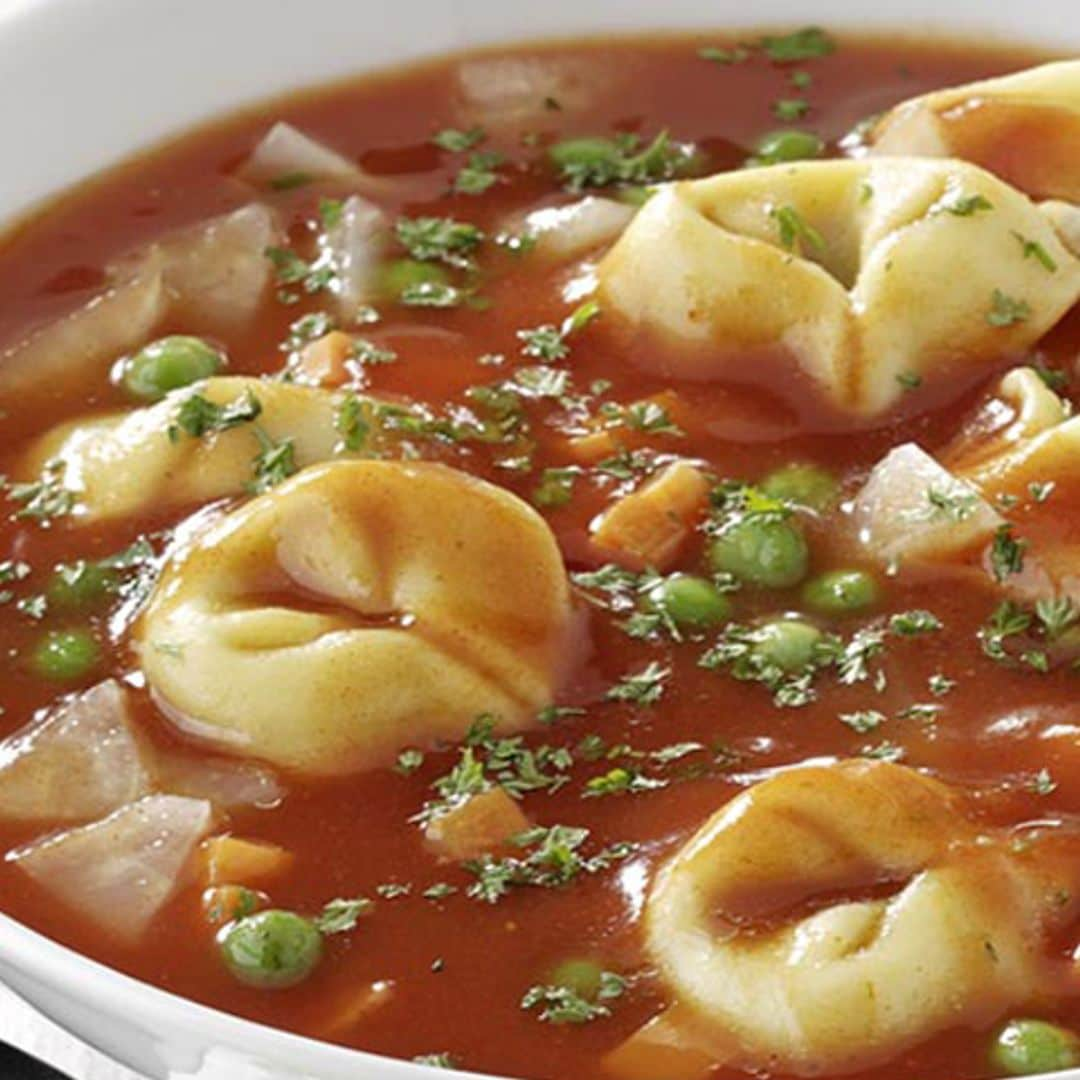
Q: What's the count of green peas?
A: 14